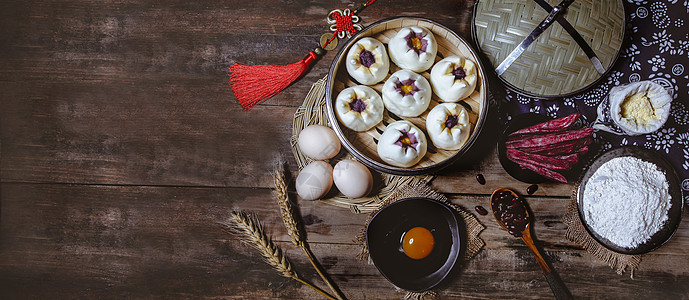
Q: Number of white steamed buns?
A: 7